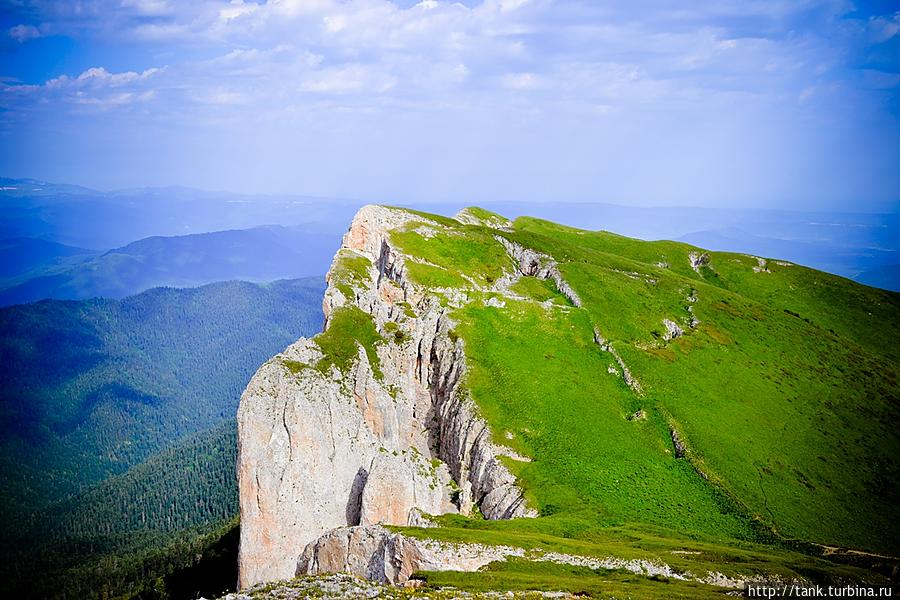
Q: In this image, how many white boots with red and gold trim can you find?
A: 0